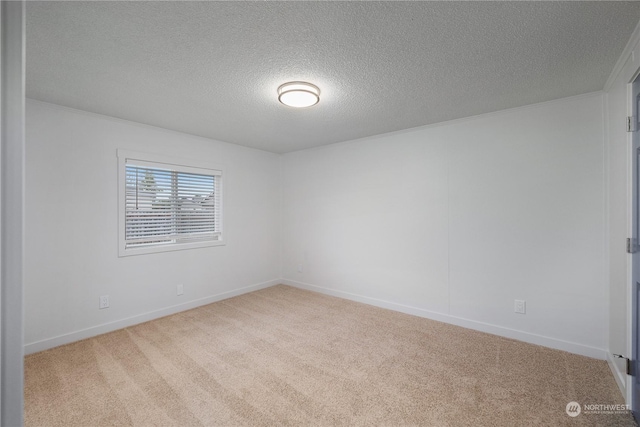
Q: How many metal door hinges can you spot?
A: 3